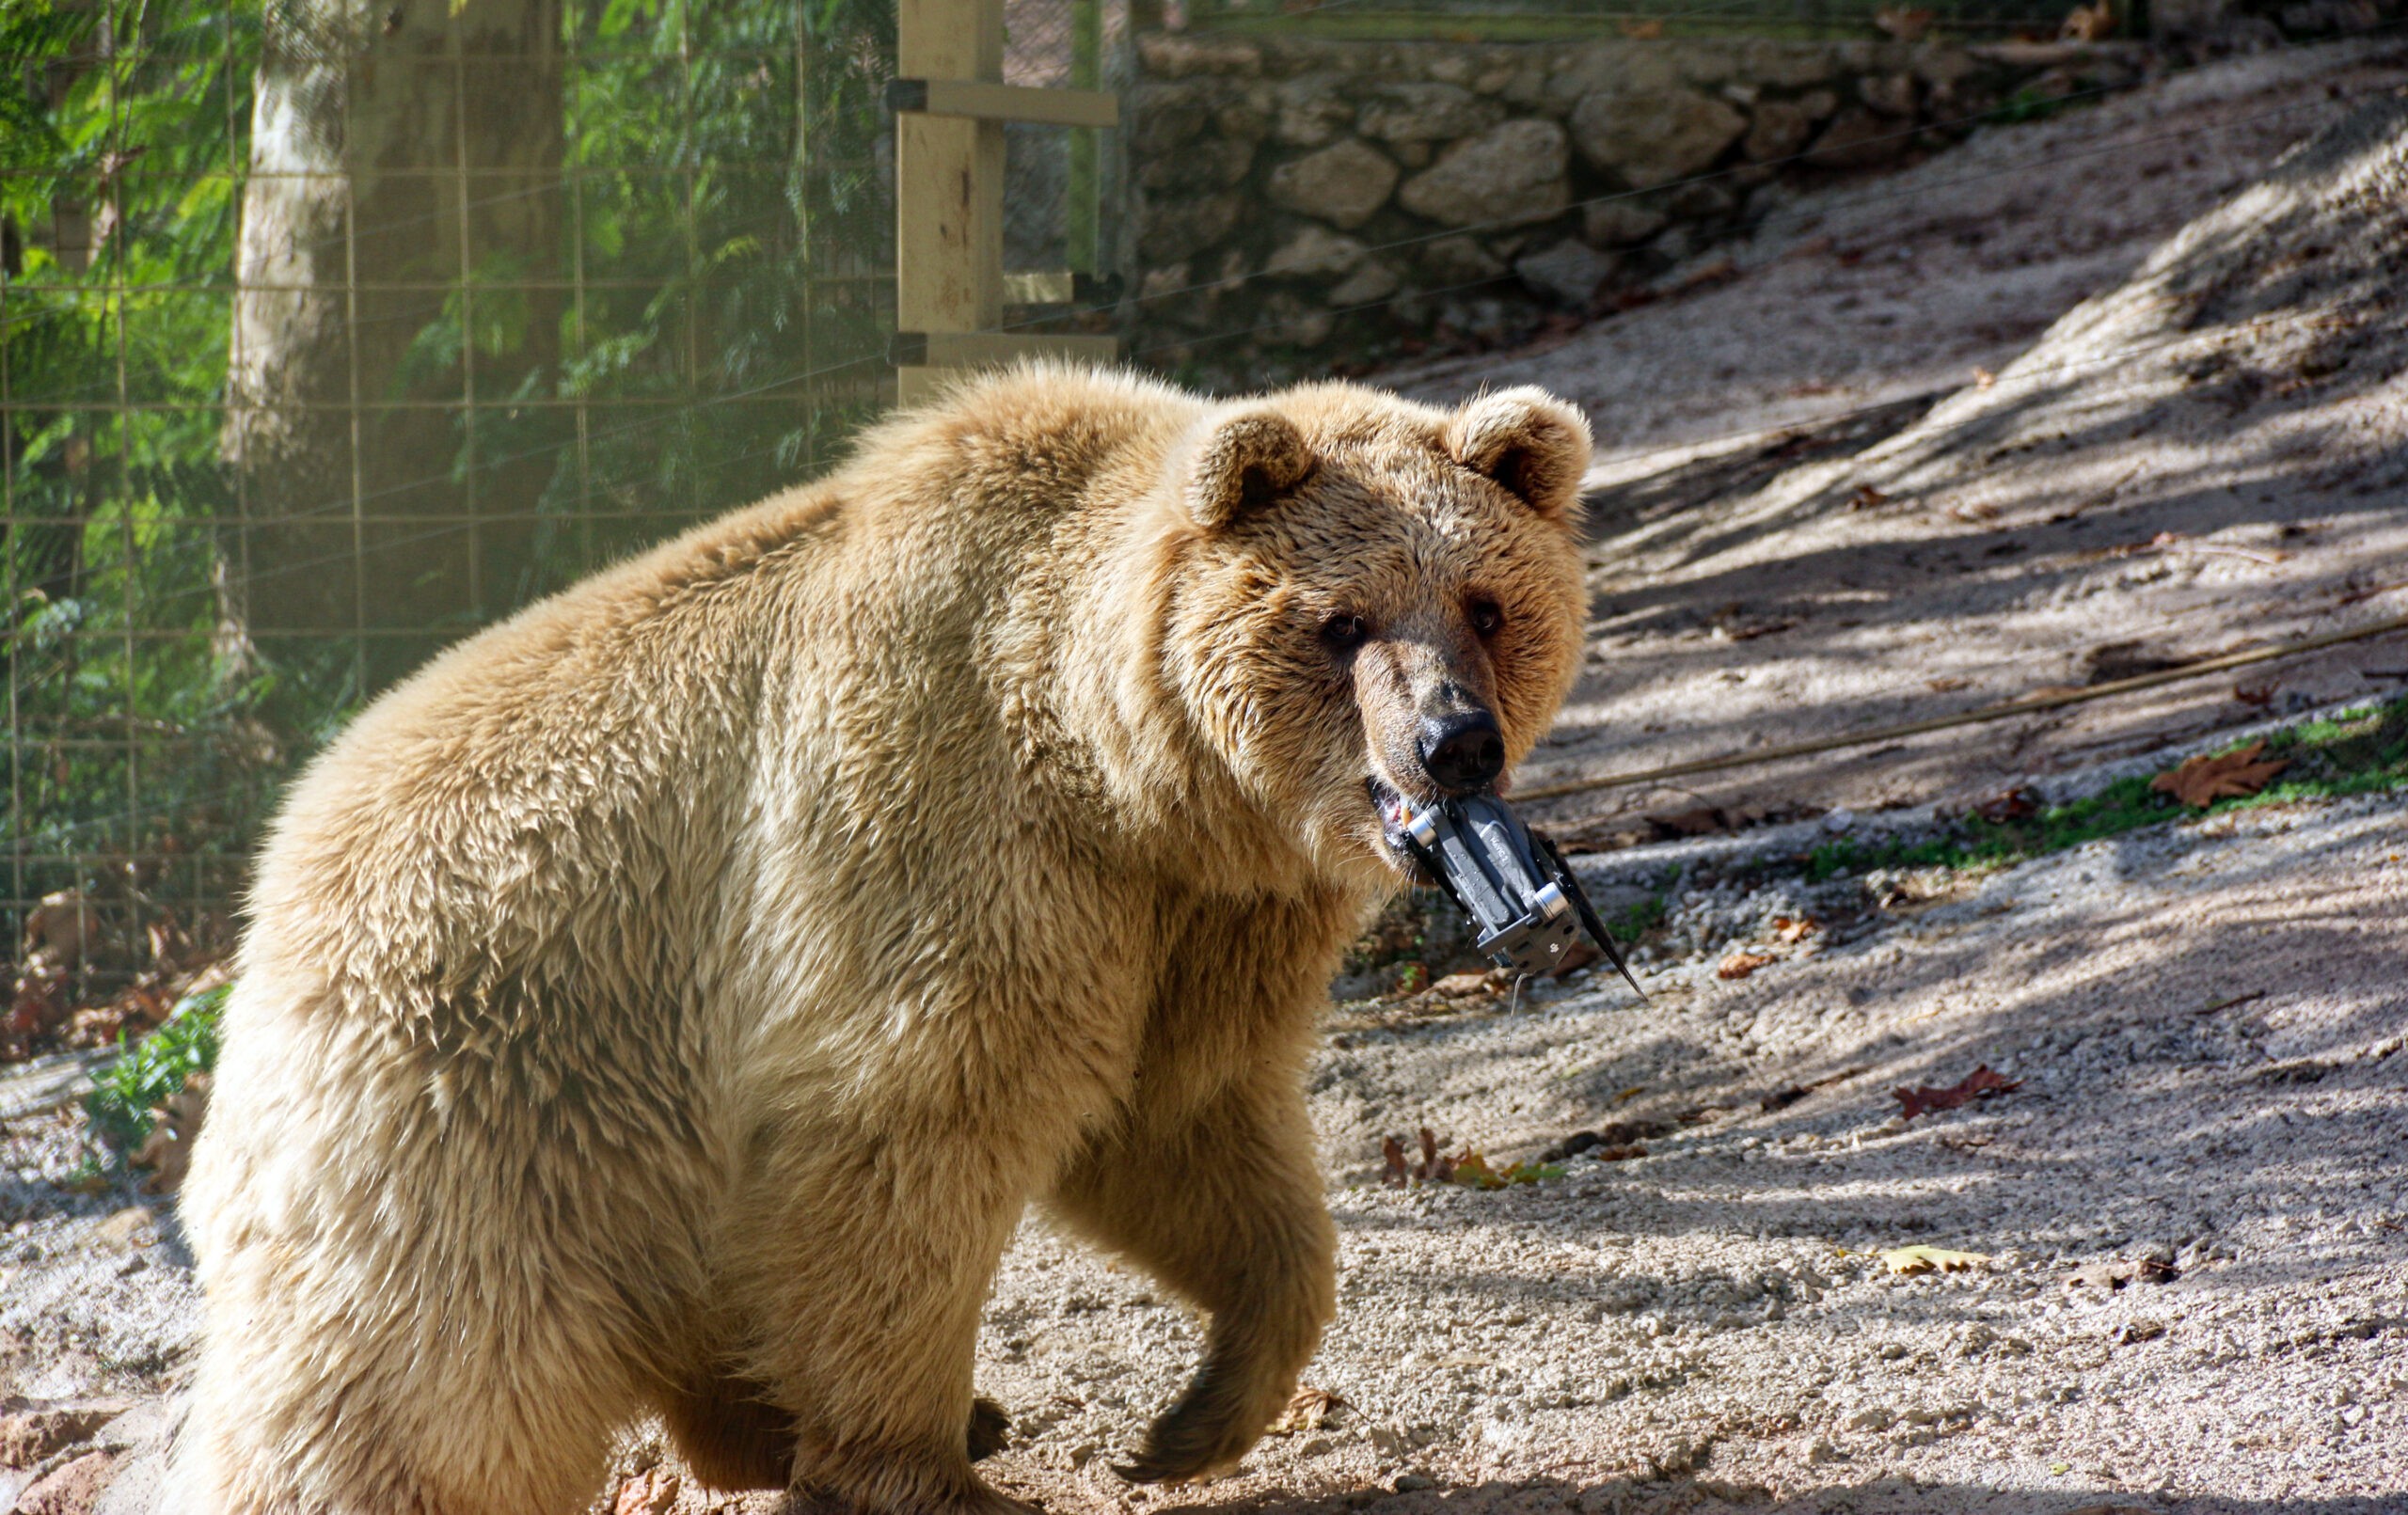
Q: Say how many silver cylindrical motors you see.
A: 2